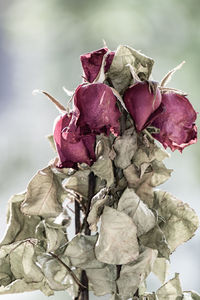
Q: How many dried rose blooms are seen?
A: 5